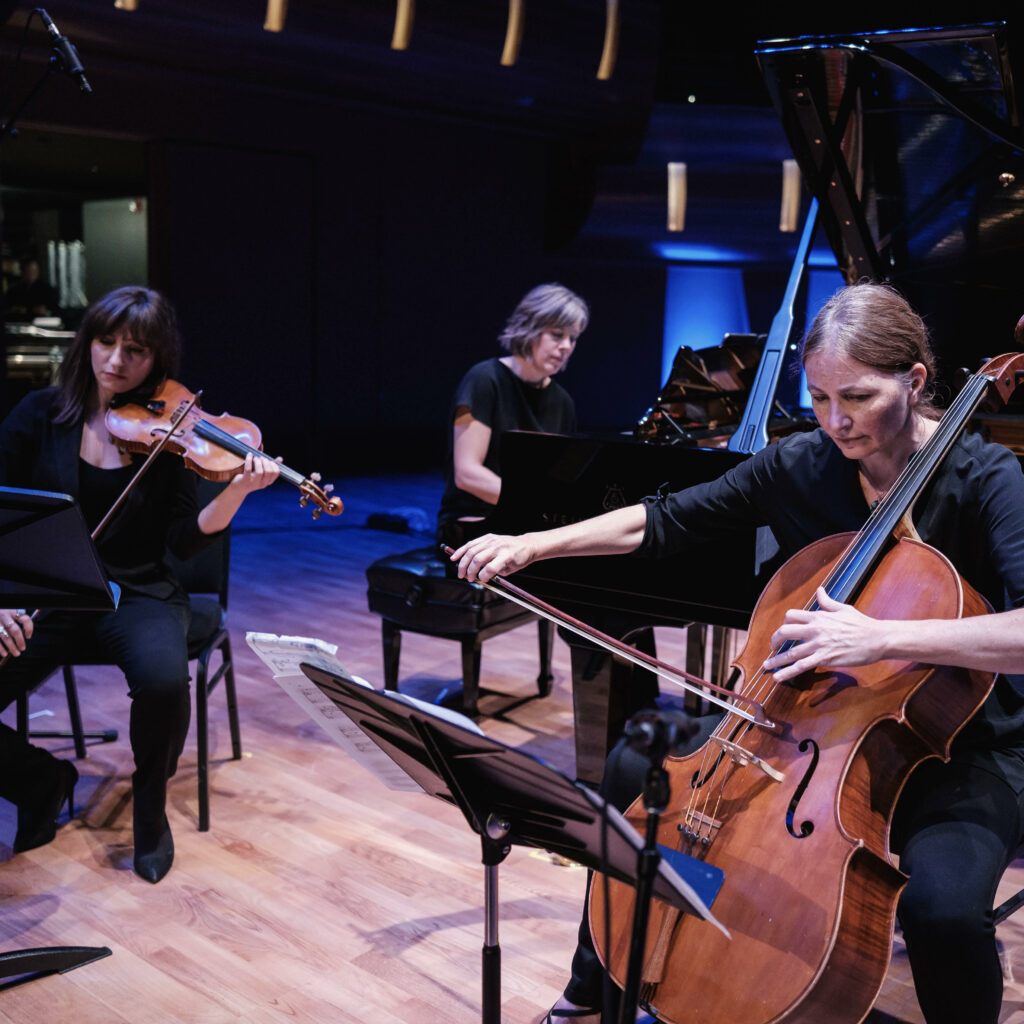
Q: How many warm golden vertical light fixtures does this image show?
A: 7